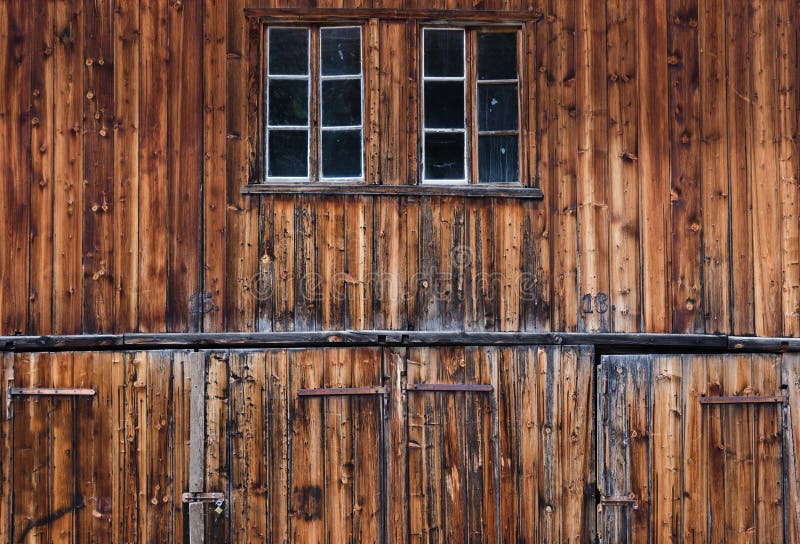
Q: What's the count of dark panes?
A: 12